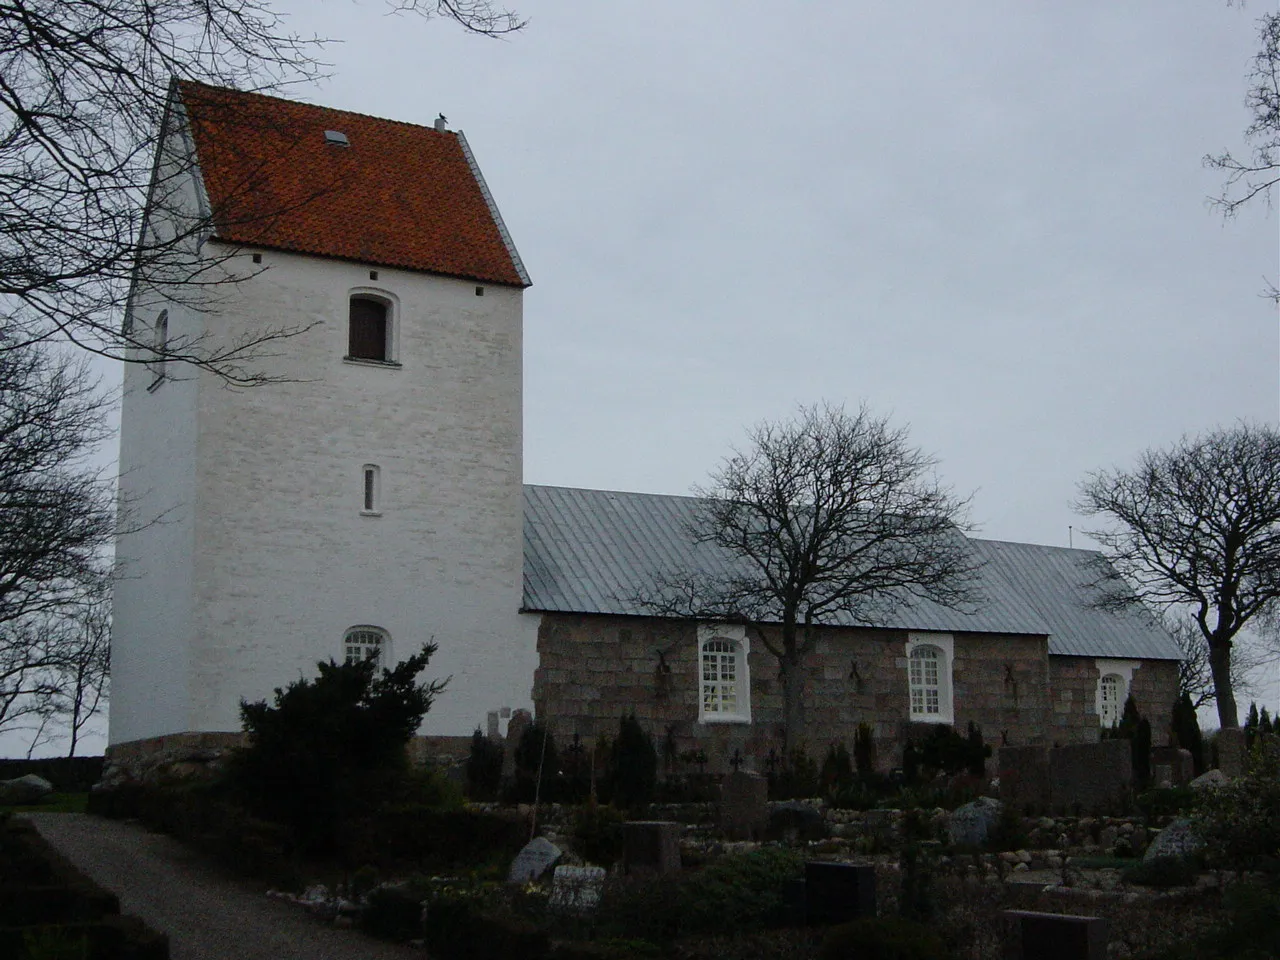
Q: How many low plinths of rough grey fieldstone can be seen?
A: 1